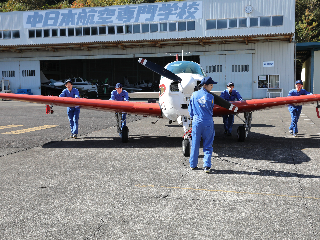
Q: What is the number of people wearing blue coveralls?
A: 5